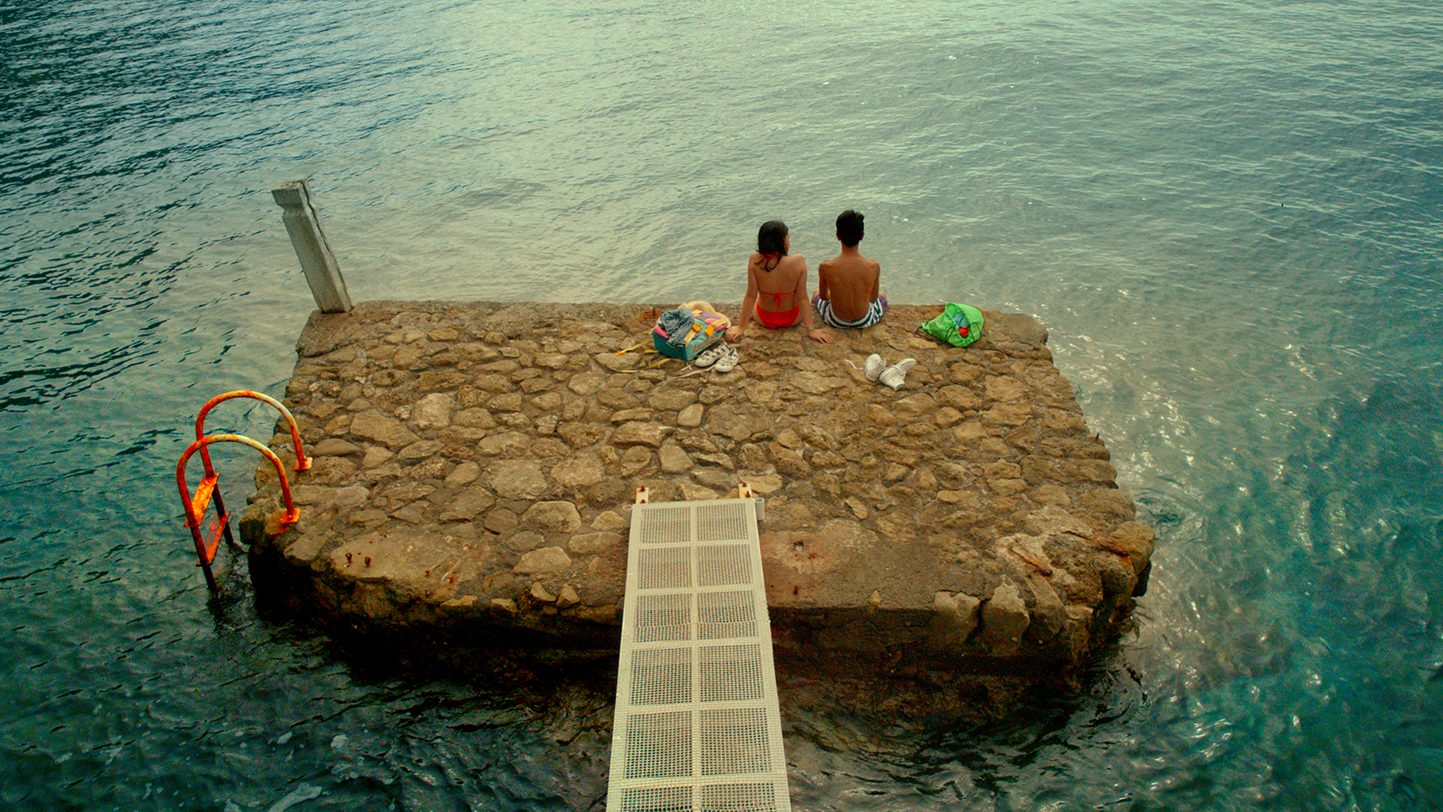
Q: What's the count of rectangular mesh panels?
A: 12